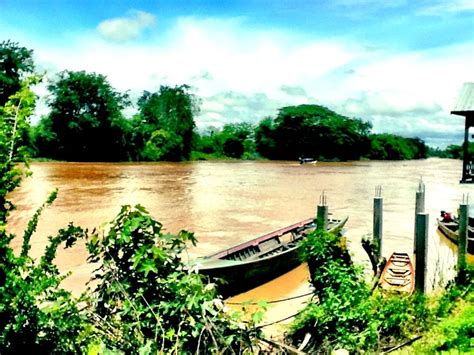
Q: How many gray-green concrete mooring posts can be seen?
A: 5